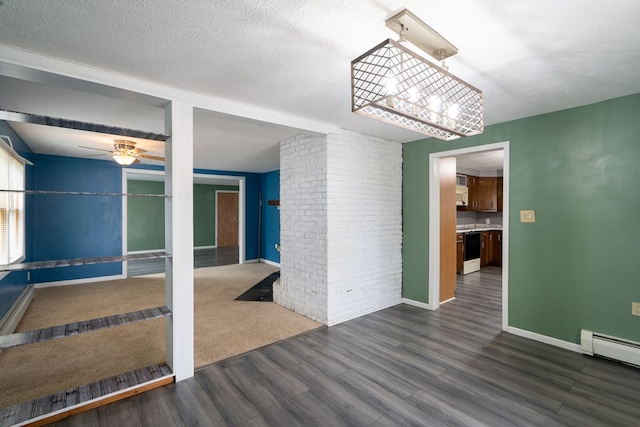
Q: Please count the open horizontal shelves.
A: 5